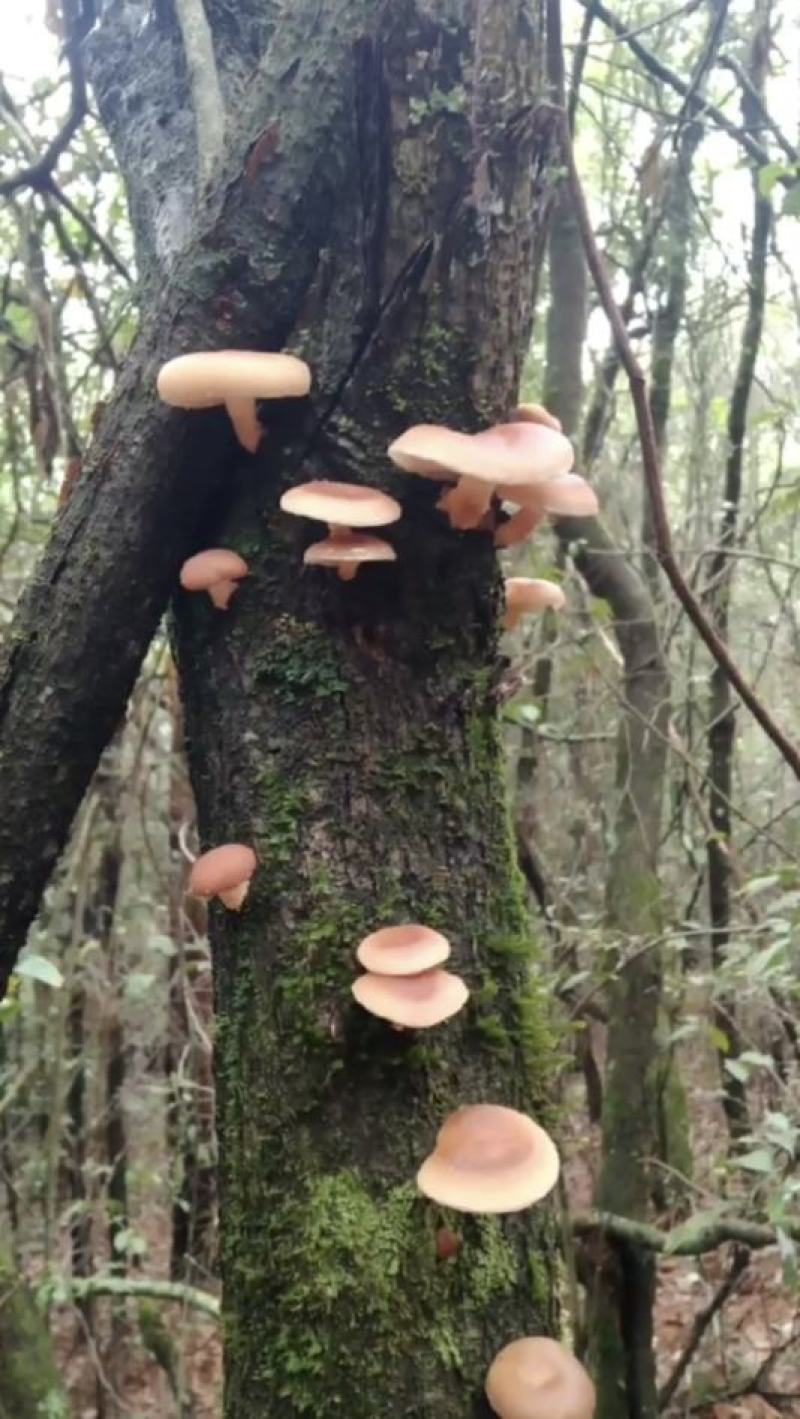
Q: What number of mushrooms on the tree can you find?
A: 13